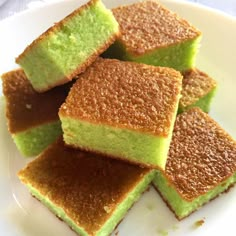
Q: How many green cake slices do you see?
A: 7